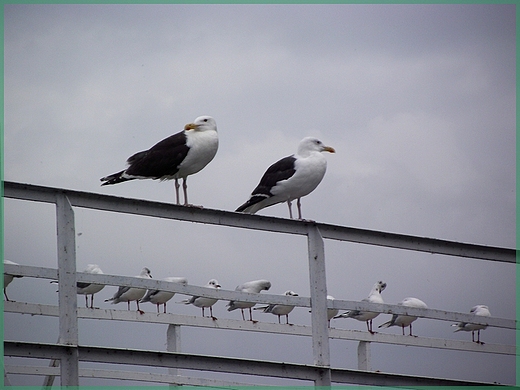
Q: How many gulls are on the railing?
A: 13